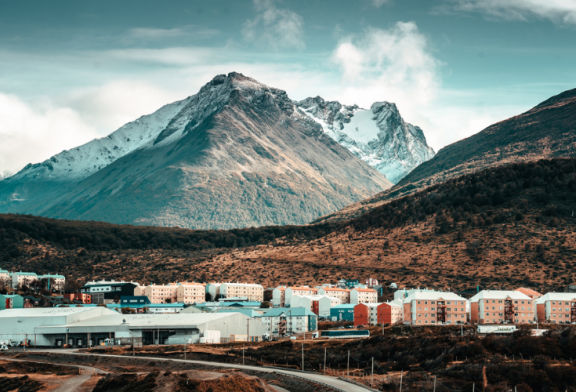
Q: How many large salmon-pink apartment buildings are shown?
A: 3